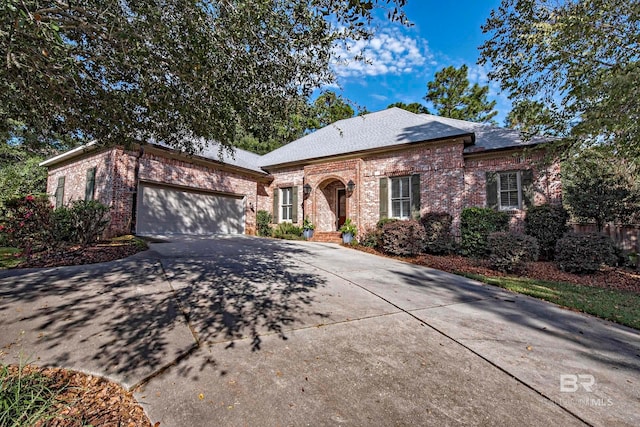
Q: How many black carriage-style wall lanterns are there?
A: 2